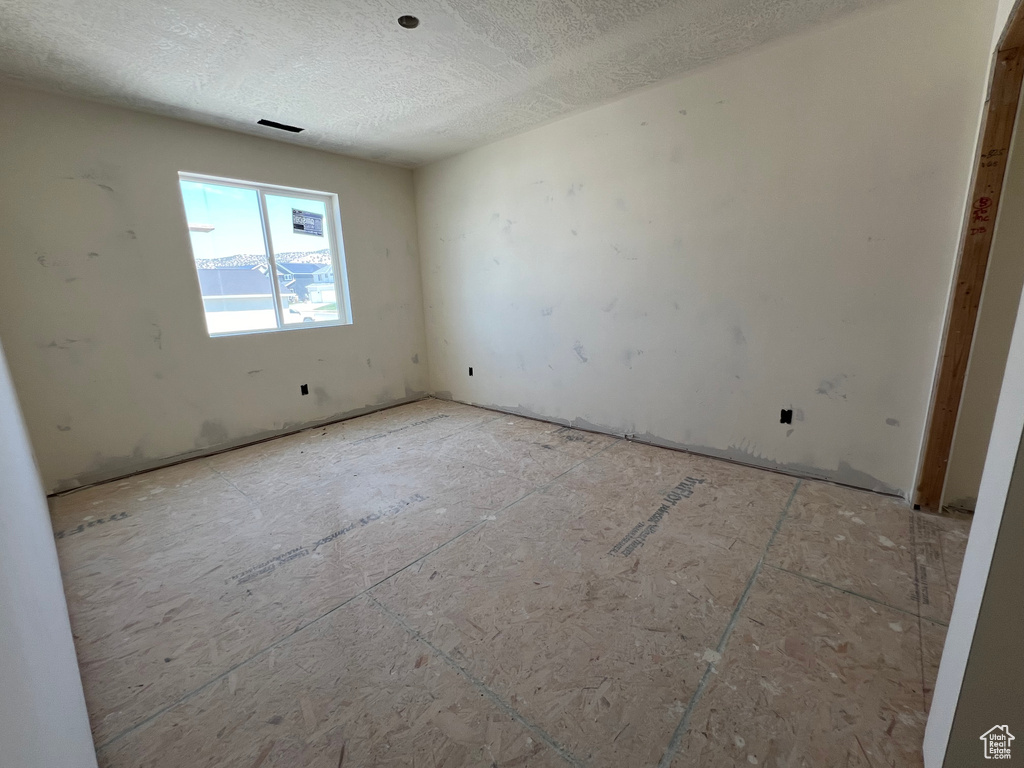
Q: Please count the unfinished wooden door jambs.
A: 1